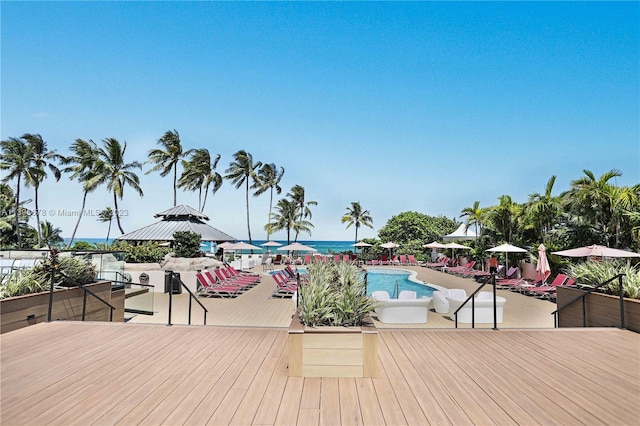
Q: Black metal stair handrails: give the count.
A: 4